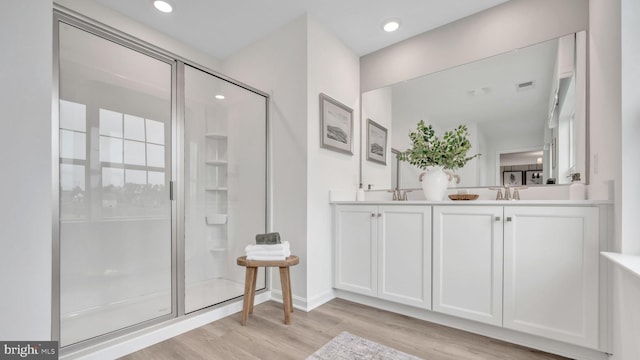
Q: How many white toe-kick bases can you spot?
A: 1